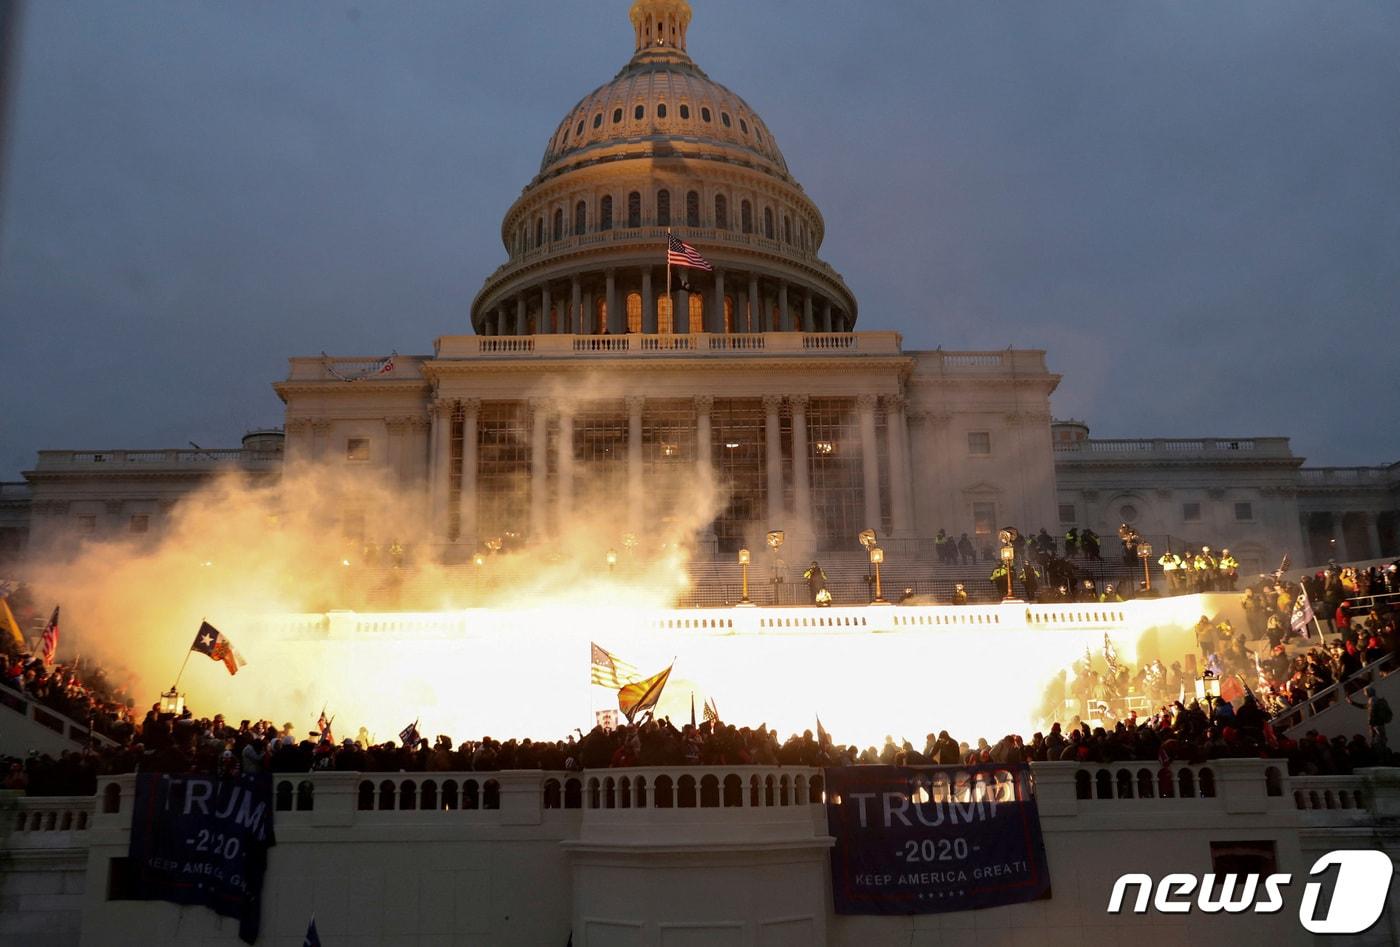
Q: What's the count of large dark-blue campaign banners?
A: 2